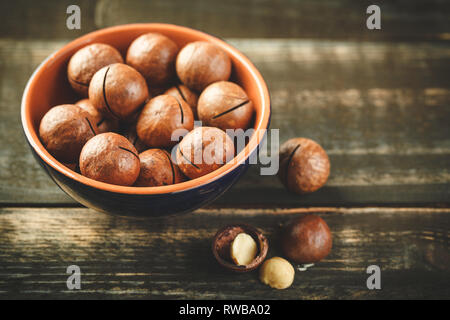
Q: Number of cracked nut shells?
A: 1